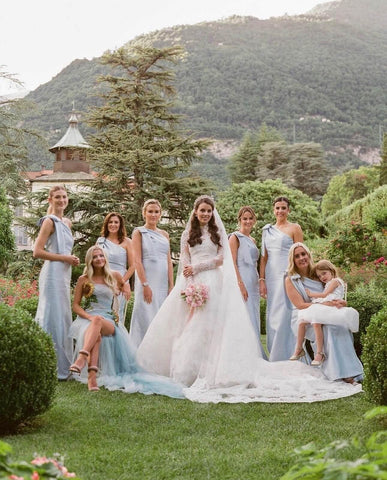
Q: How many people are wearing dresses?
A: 9